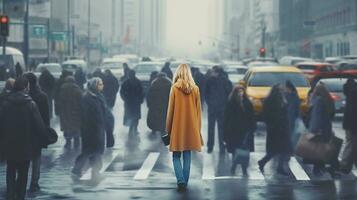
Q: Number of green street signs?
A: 2